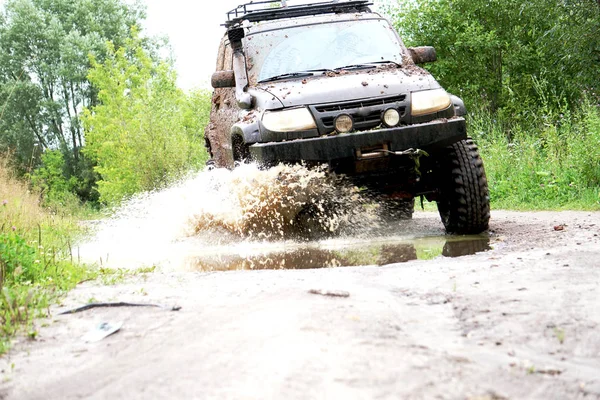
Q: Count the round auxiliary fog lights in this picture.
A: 2